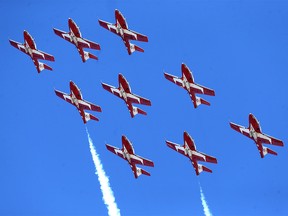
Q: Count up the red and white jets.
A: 9